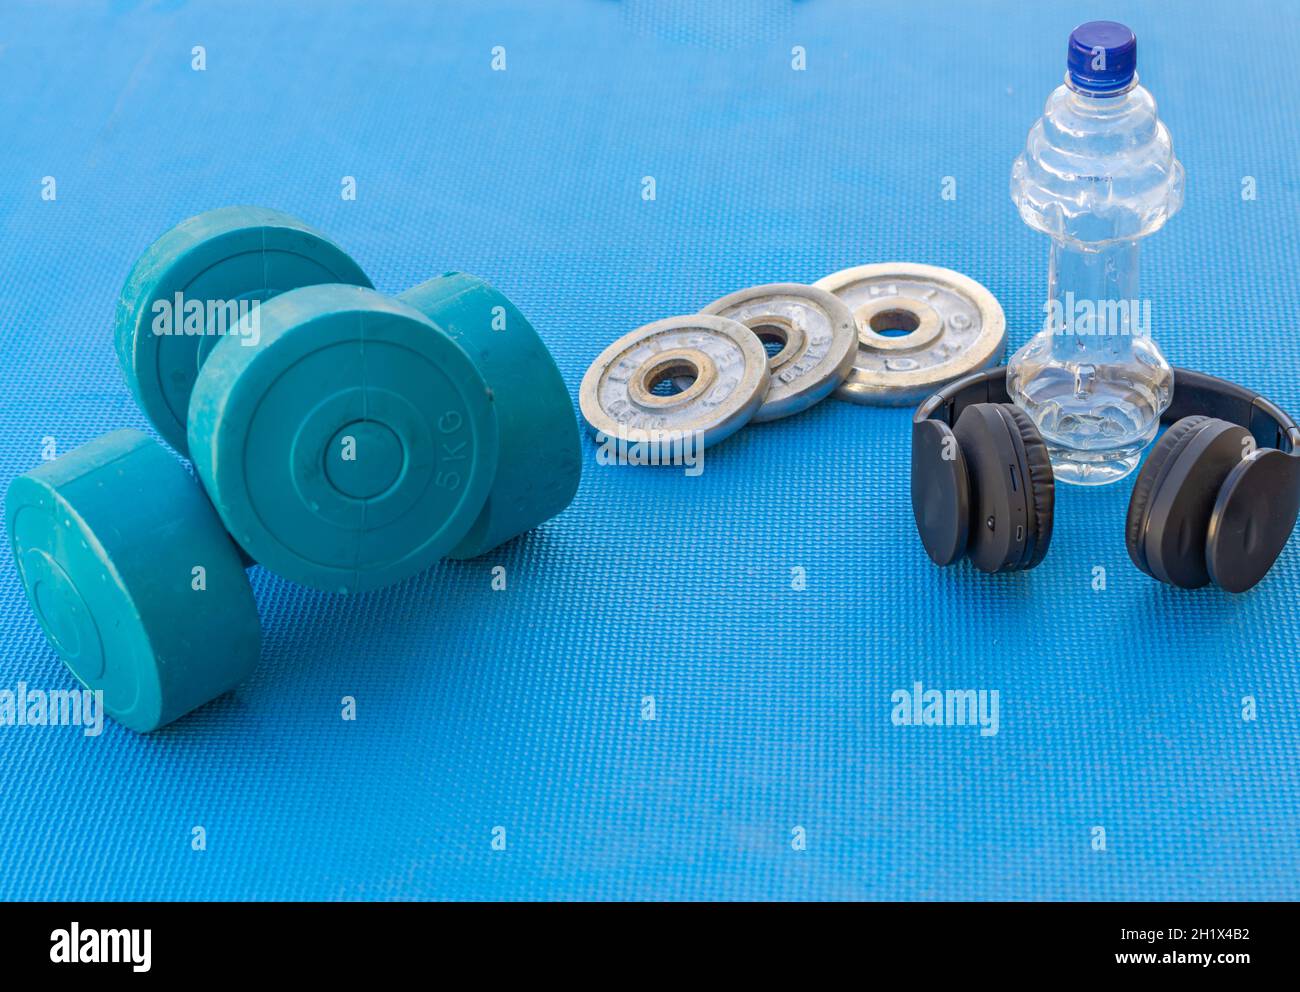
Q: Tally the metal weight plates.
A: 3